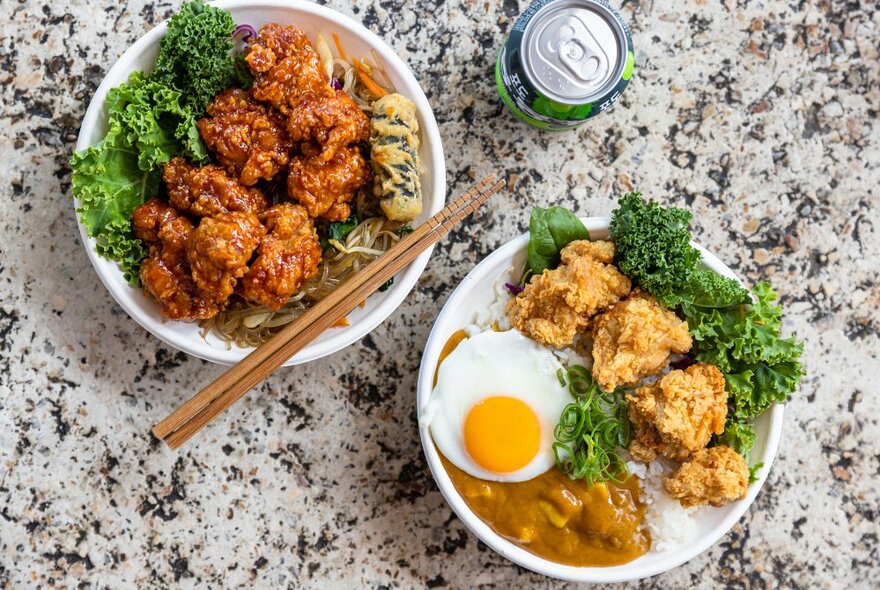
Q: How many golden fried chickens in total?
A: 4